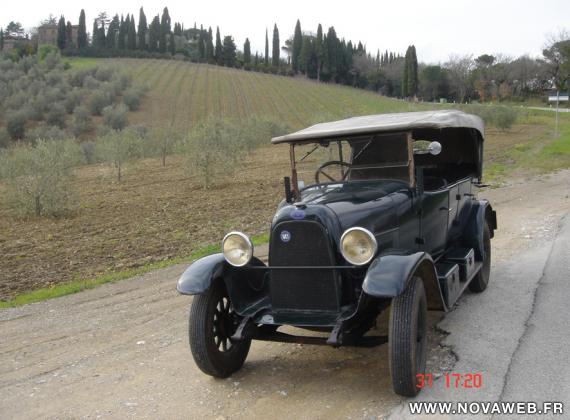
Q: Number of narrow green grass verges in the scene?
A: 1